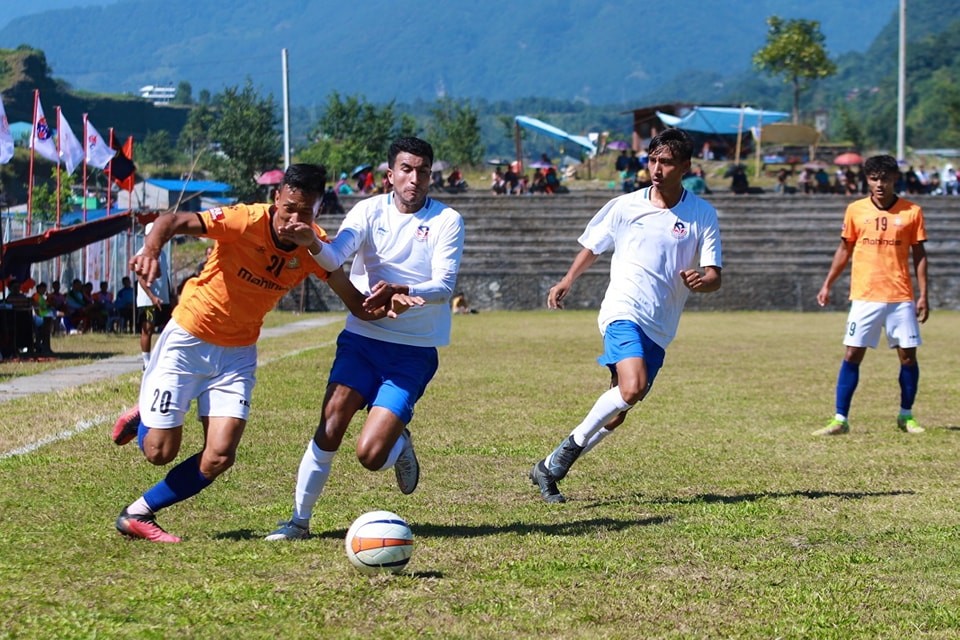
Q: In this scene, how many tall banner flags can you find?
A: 6